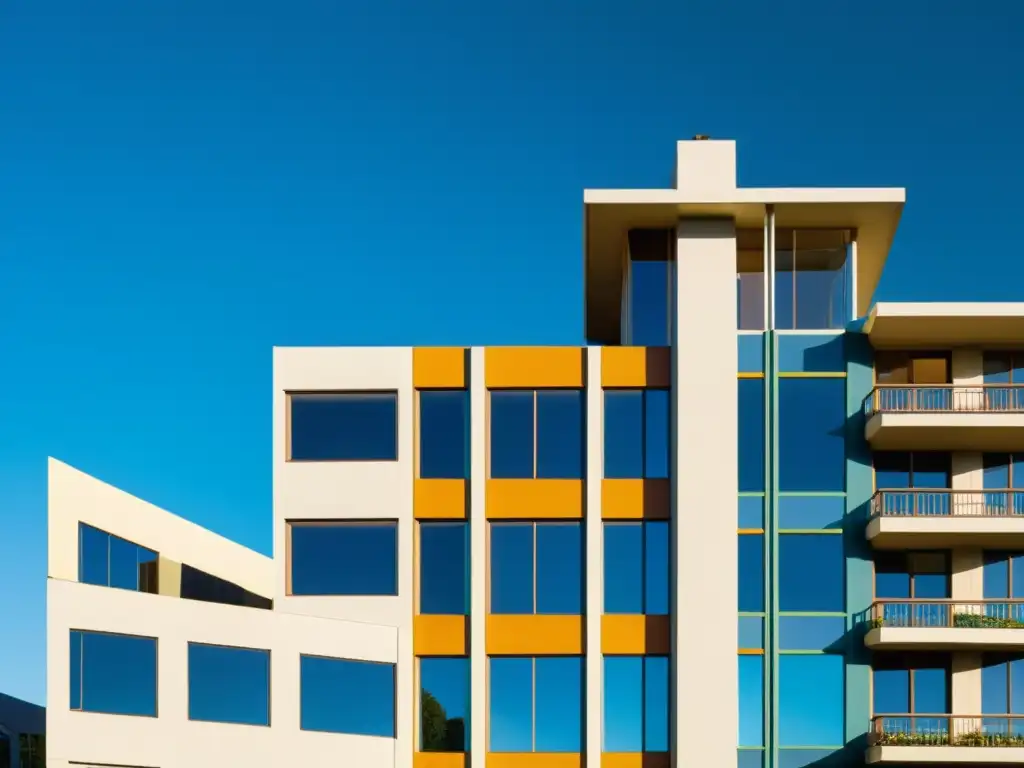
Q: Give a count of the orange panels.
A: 12